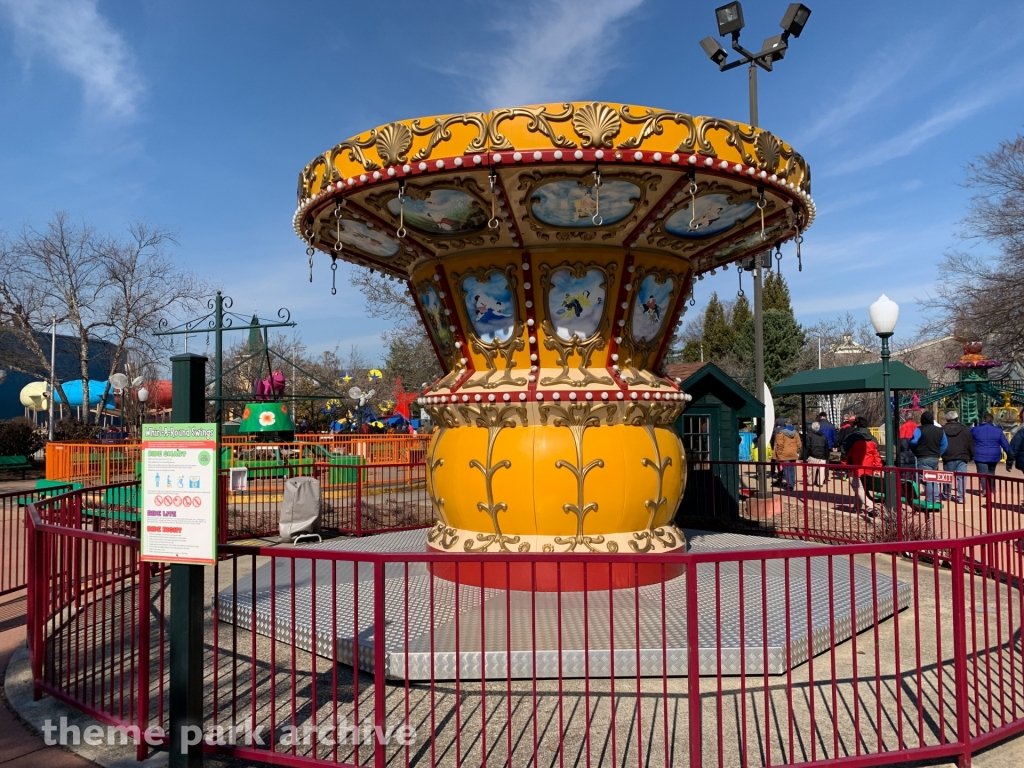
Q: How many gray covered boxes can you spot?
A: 1